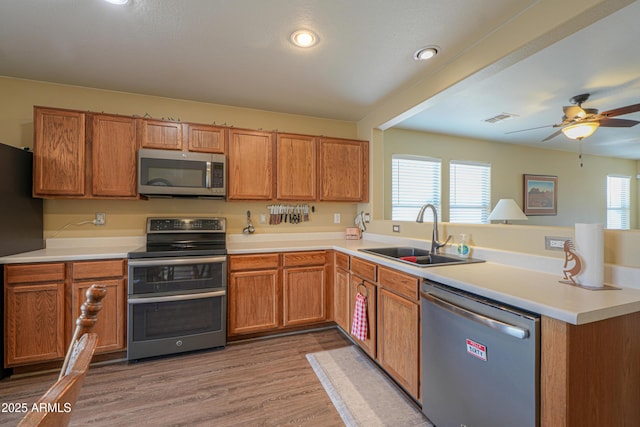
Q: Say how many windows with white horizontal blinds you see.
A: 3